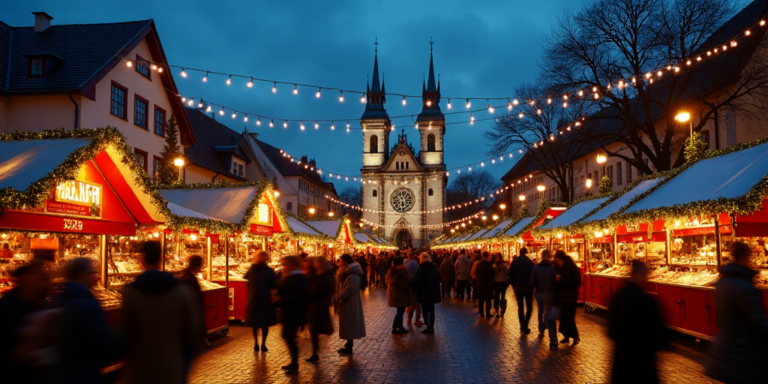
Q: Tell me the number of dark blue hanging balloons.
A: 0